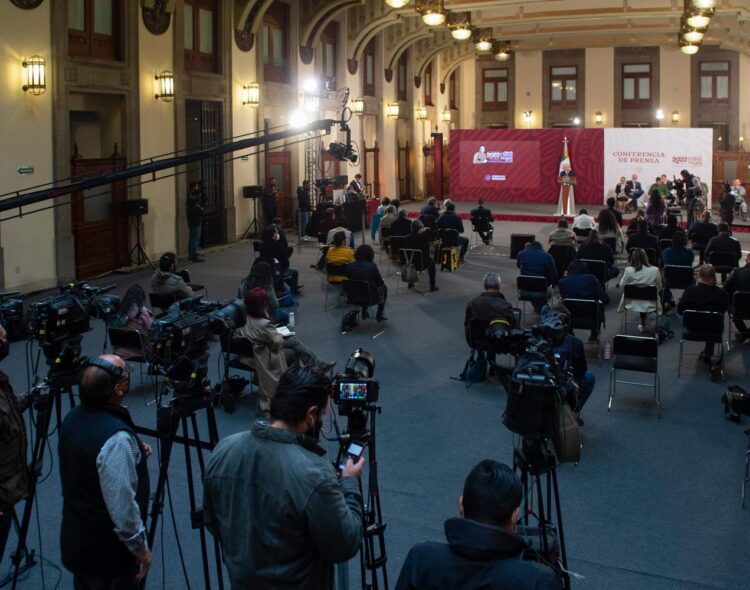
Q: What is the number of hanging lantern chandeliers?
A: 9